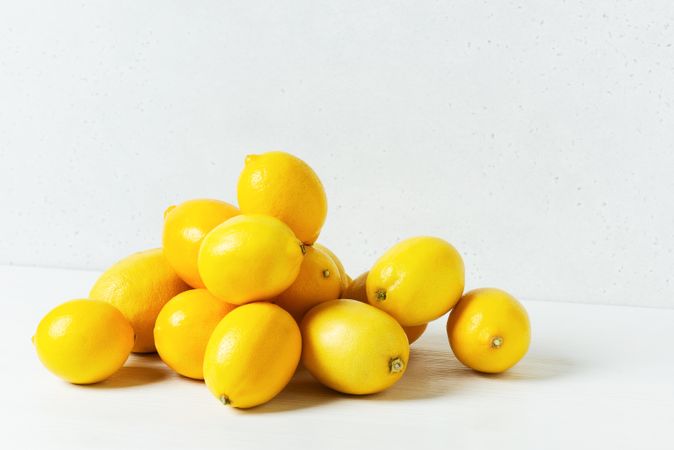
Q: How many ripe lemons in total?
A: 13